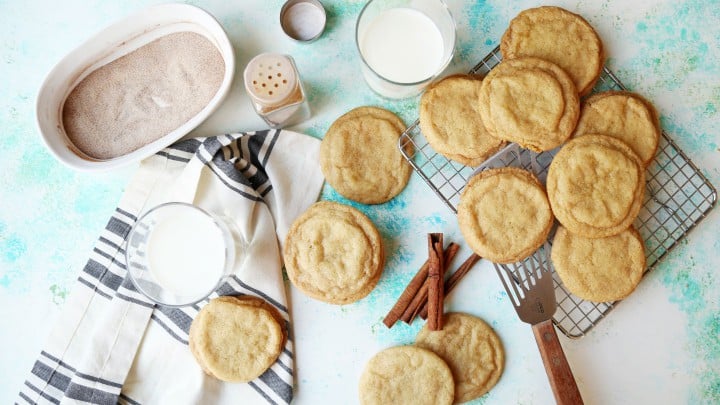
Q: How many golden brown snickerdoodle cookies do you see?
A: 12